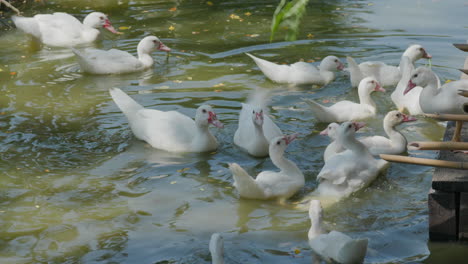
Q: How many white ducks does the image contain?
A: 15